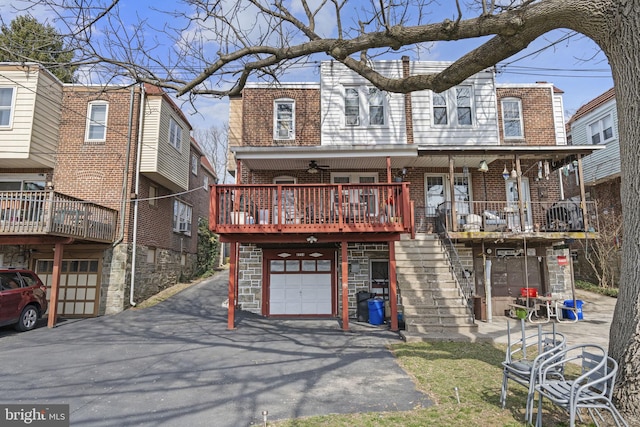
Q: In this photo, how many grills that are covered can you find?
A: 1